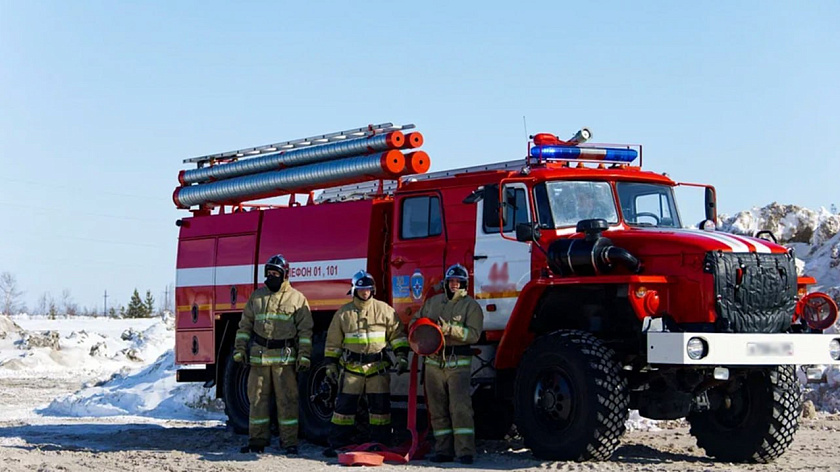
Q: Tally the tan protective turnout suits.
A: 3